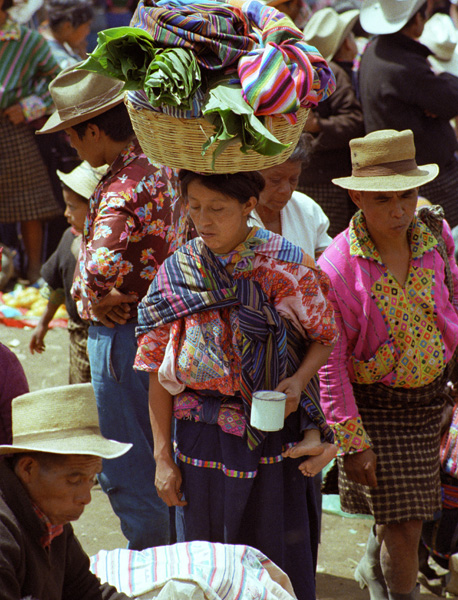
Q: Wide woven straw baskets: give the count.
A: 1